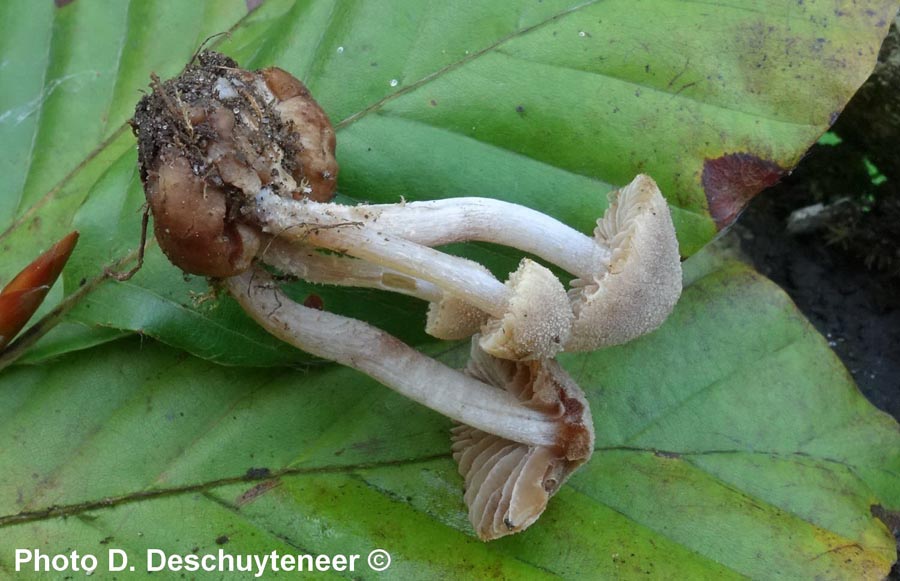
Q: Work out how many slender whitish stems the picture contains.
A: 4